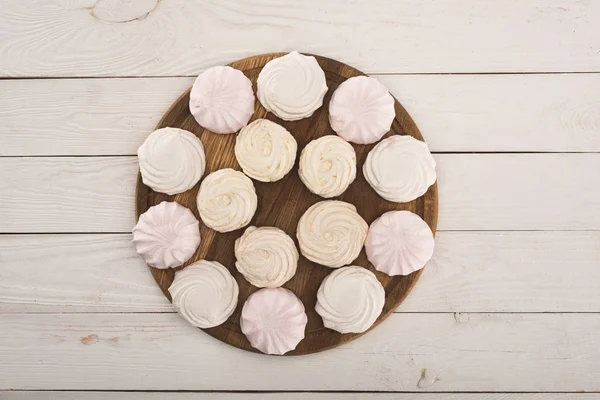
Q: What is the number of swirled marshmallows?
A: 15